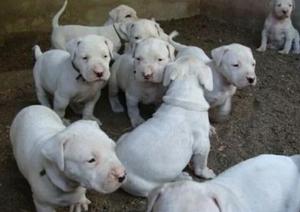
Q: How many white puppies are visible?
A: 9